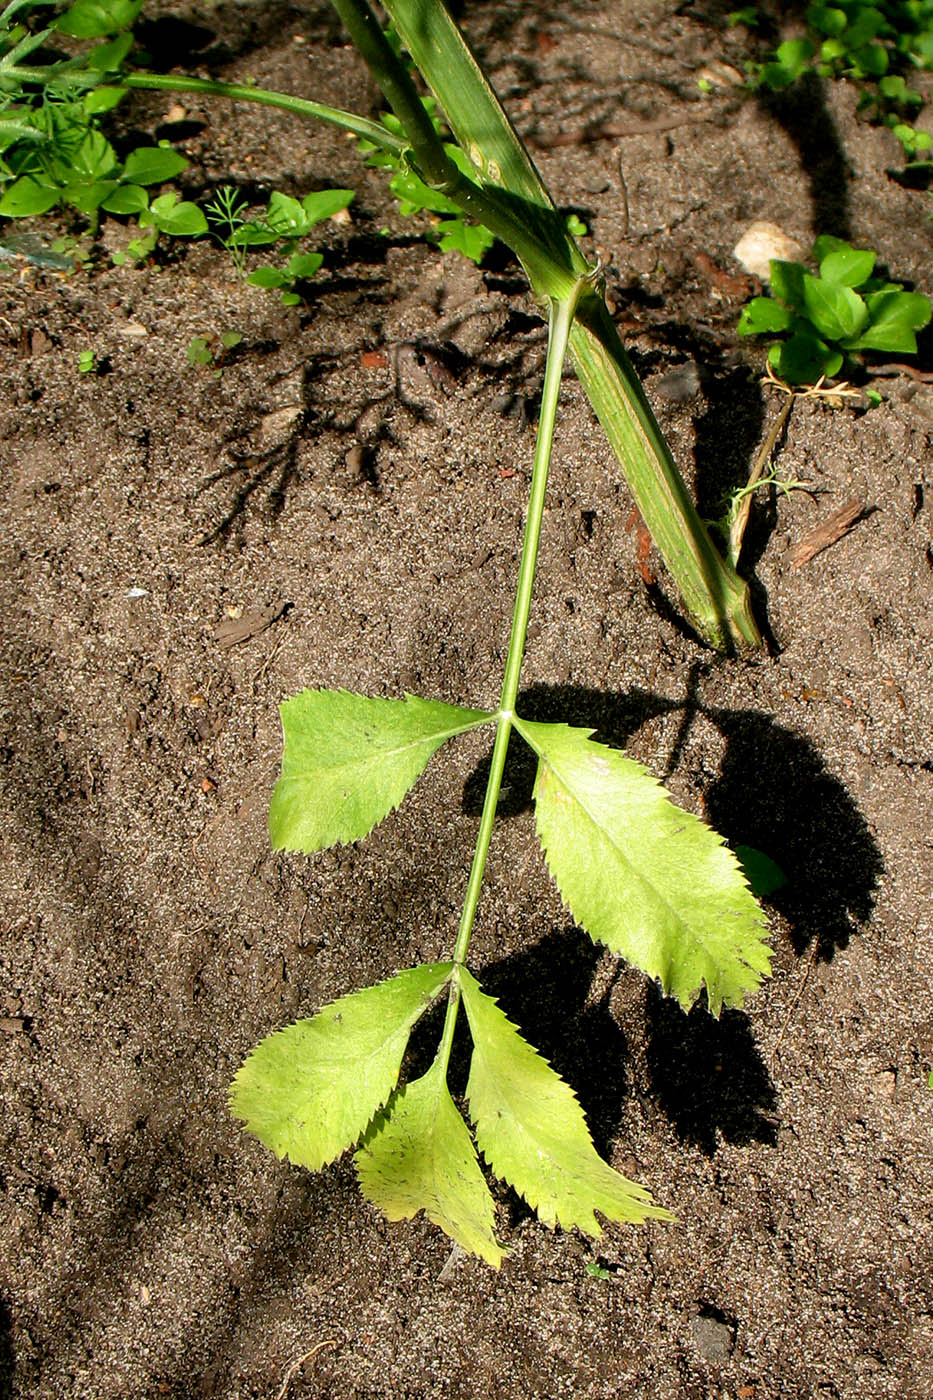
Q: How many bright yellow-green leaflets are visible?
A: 5